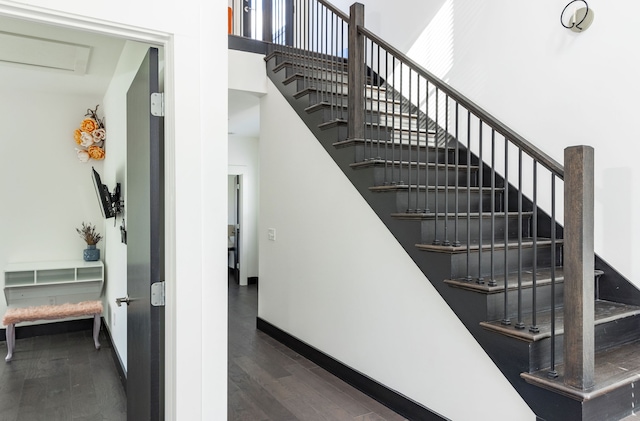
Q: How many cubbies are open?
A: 3